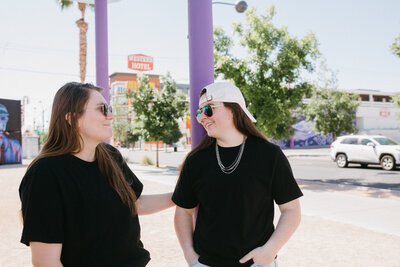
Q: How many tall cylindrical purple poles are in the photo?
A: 2